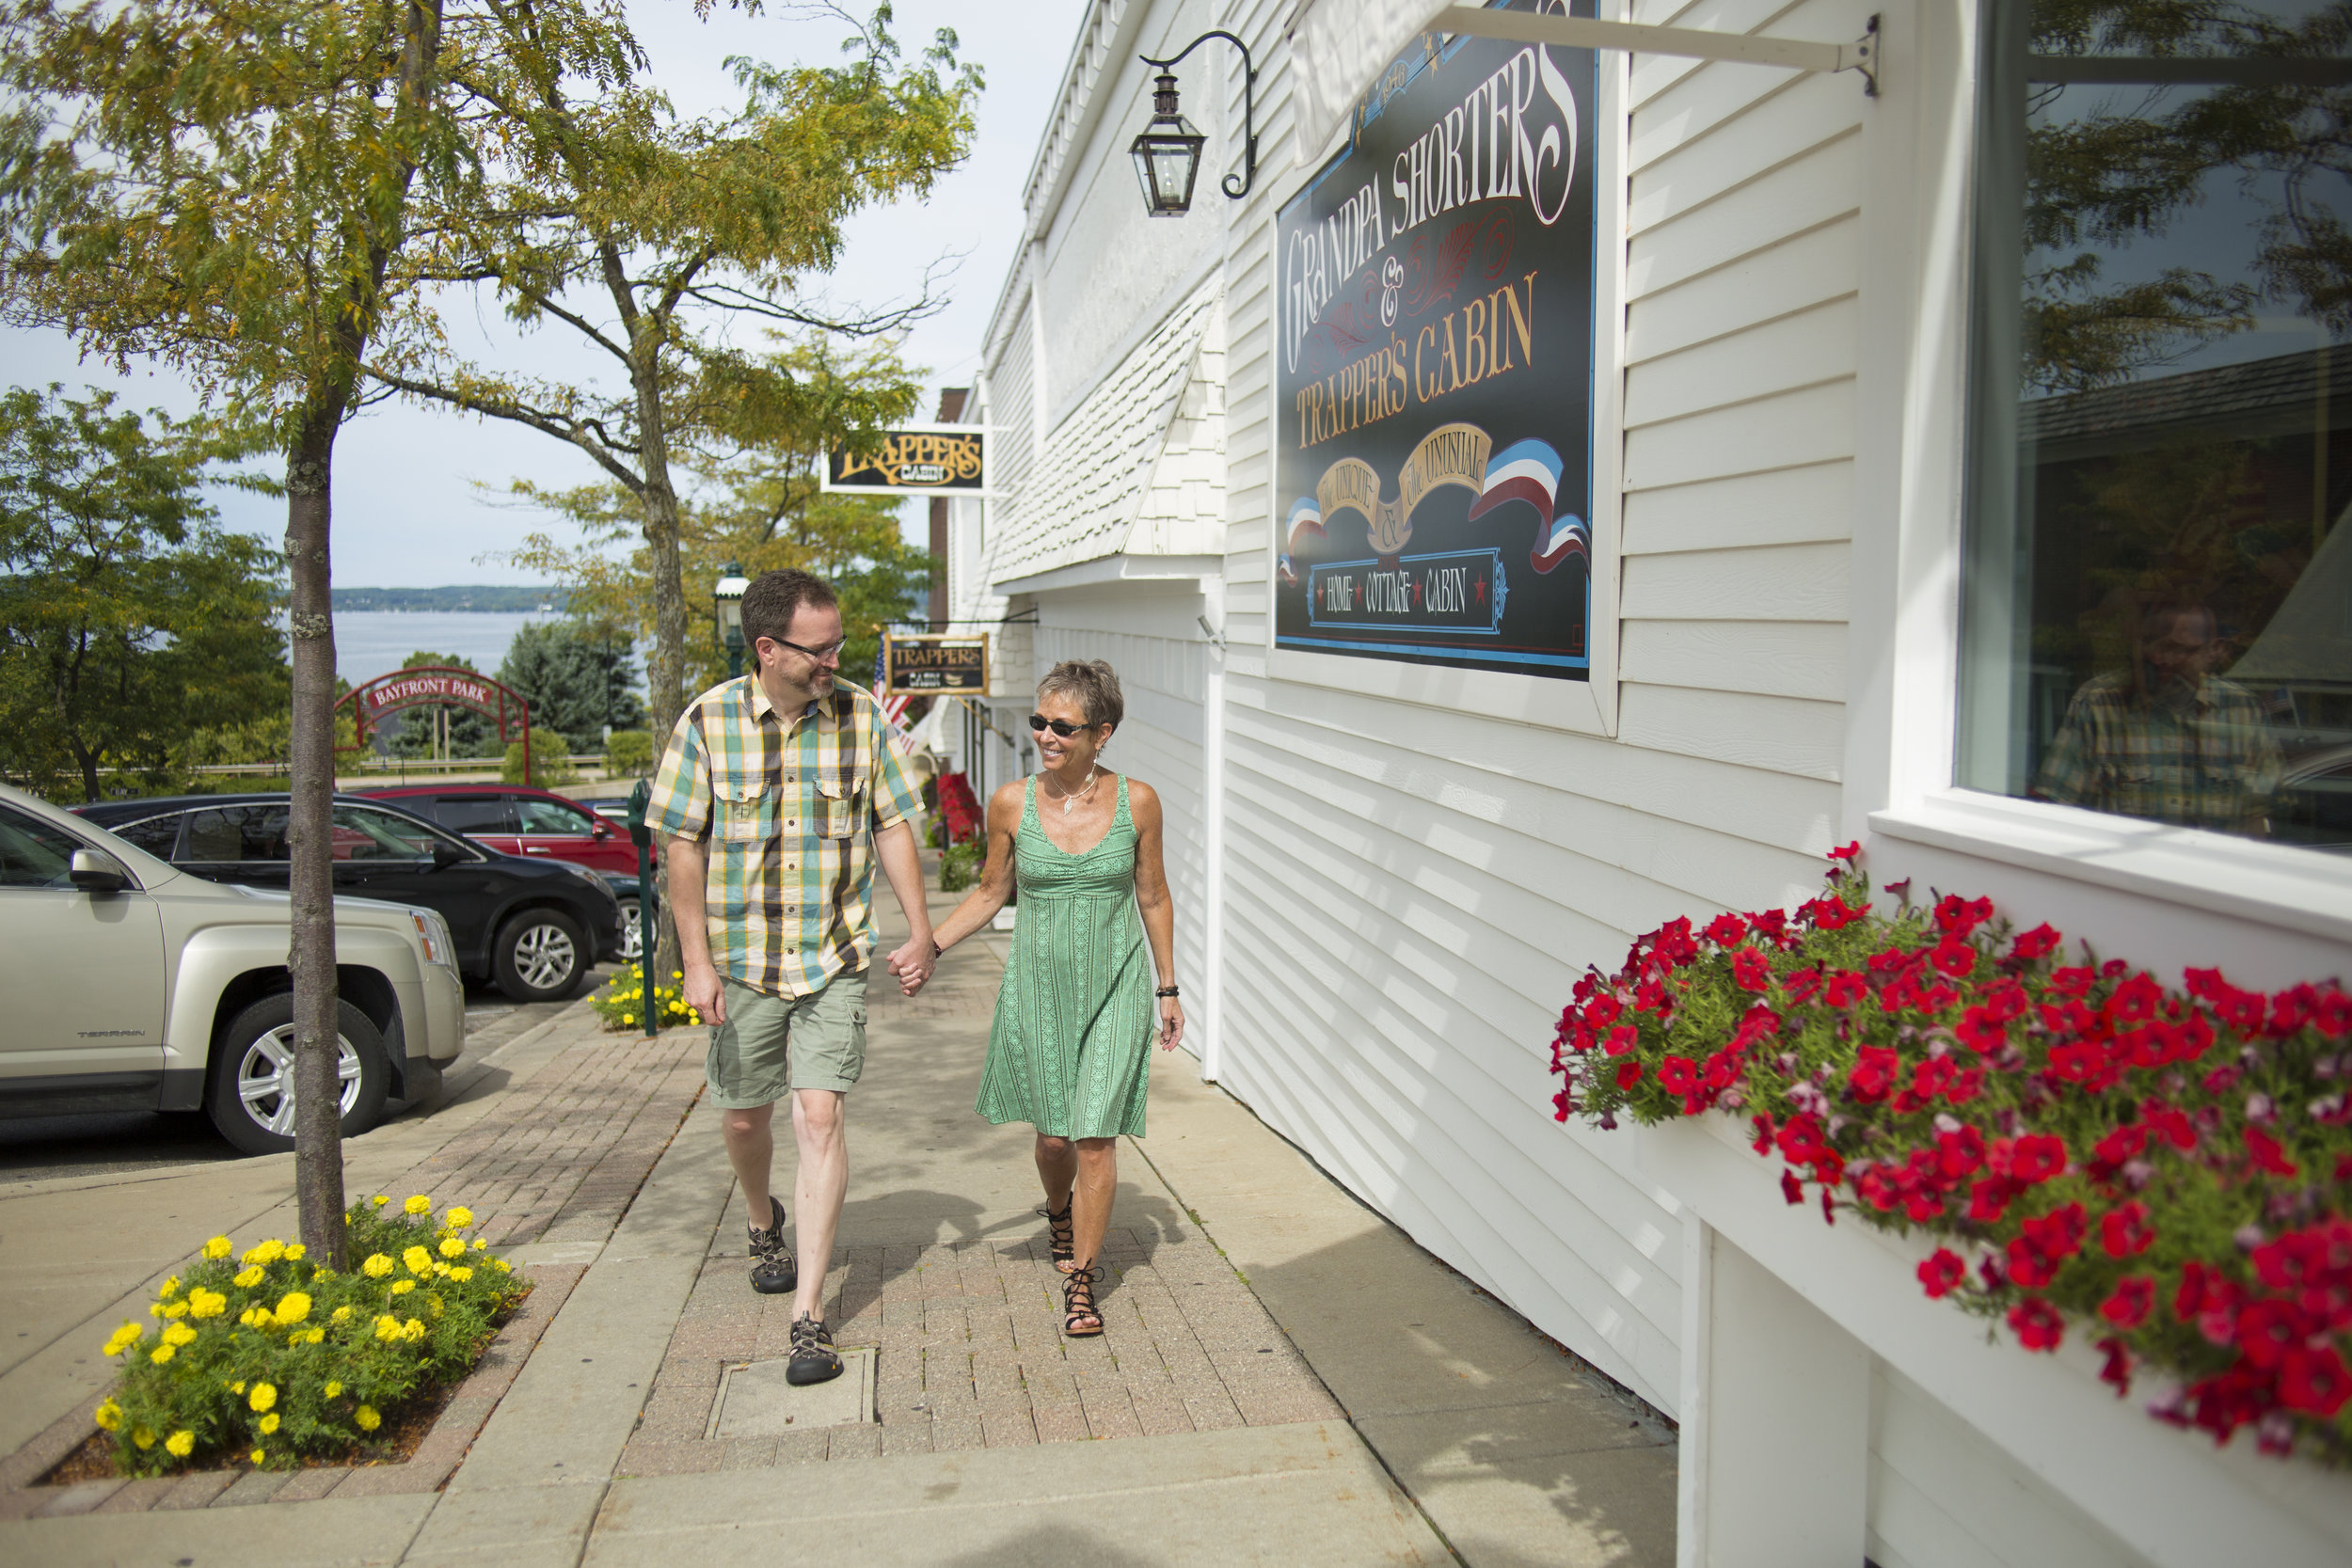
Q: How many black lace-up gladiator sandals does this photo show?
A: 2